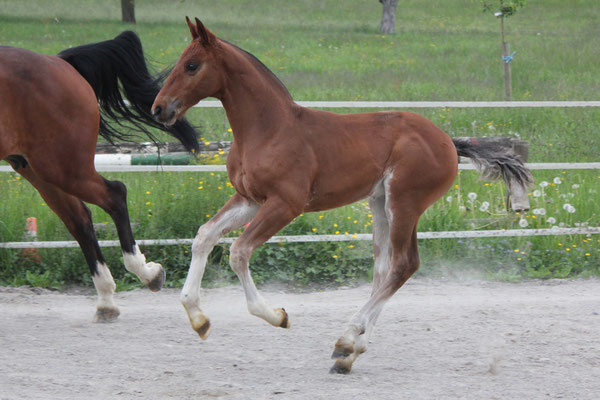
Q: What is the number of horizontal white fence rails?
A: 3